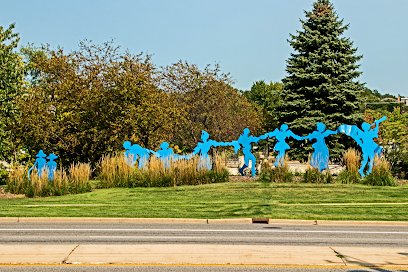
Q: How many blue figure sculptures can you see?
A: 9